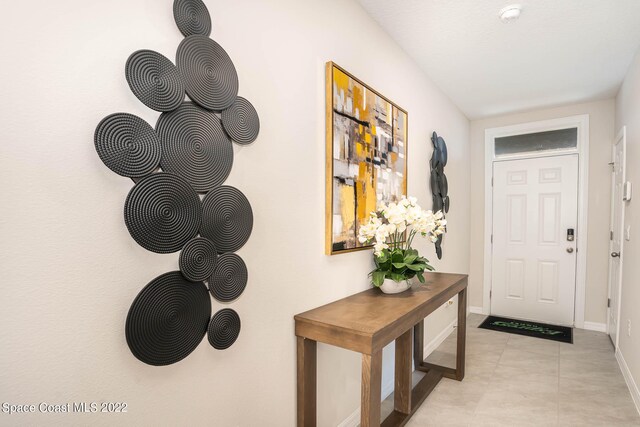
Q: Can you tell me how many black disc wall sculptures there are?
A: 2